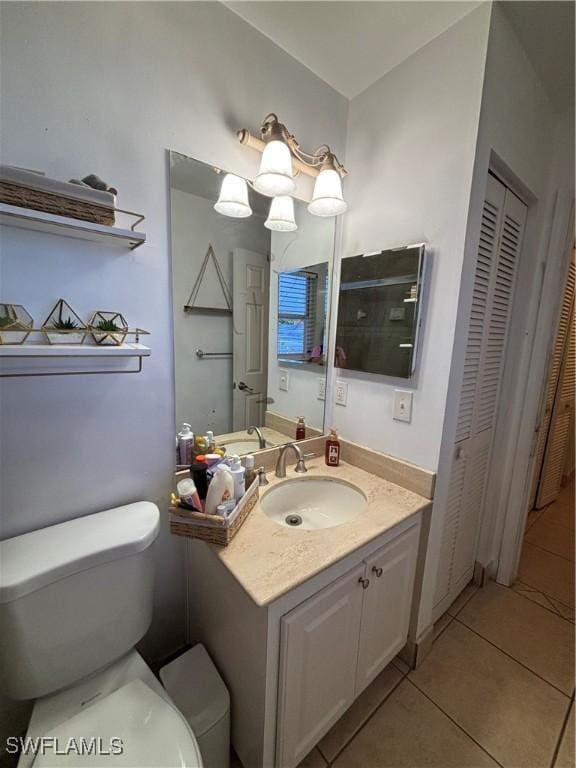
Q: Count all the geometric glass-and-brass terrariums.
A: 3